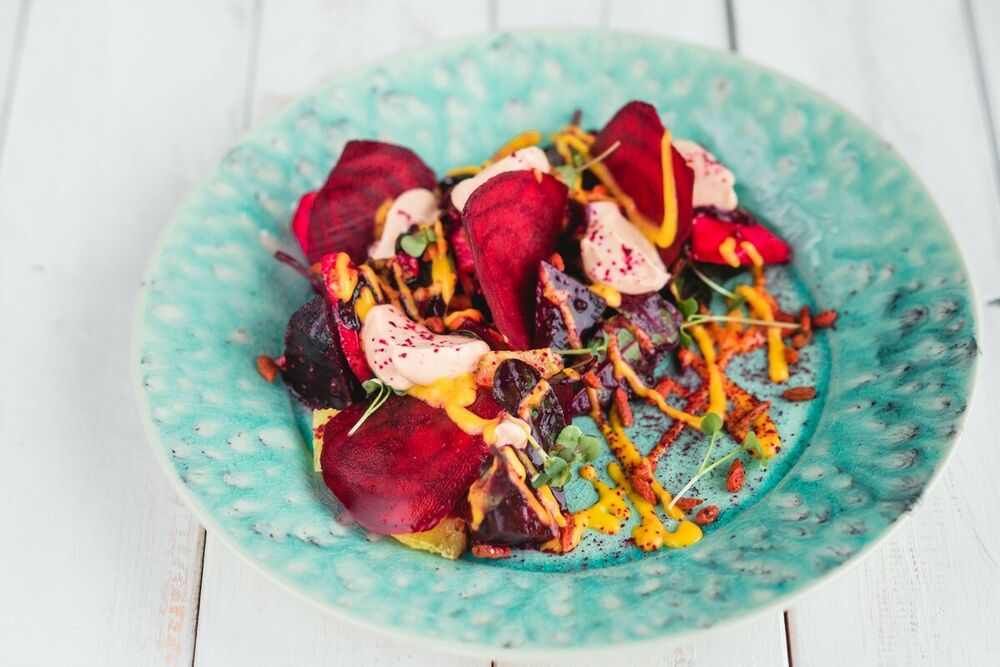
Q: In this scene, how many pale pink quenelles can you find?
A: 5